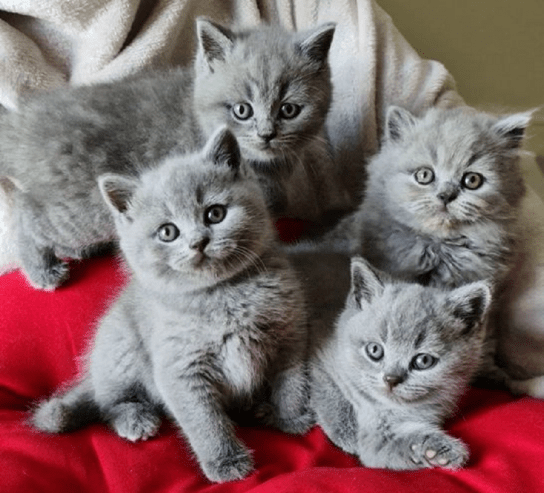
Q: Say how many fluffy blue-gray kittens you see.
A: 4